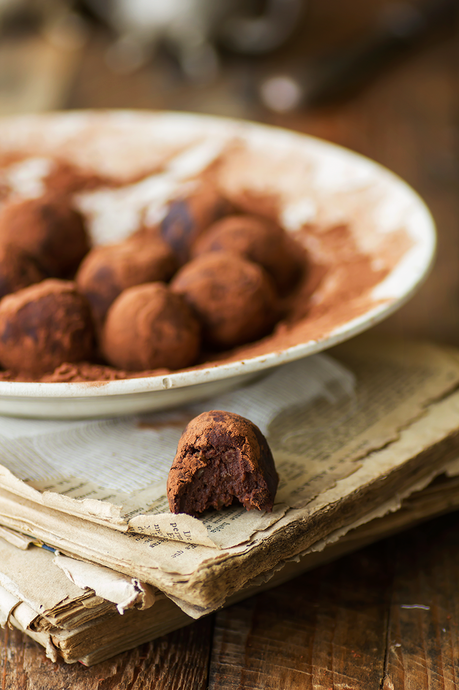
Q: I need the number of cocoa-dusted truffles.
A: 9